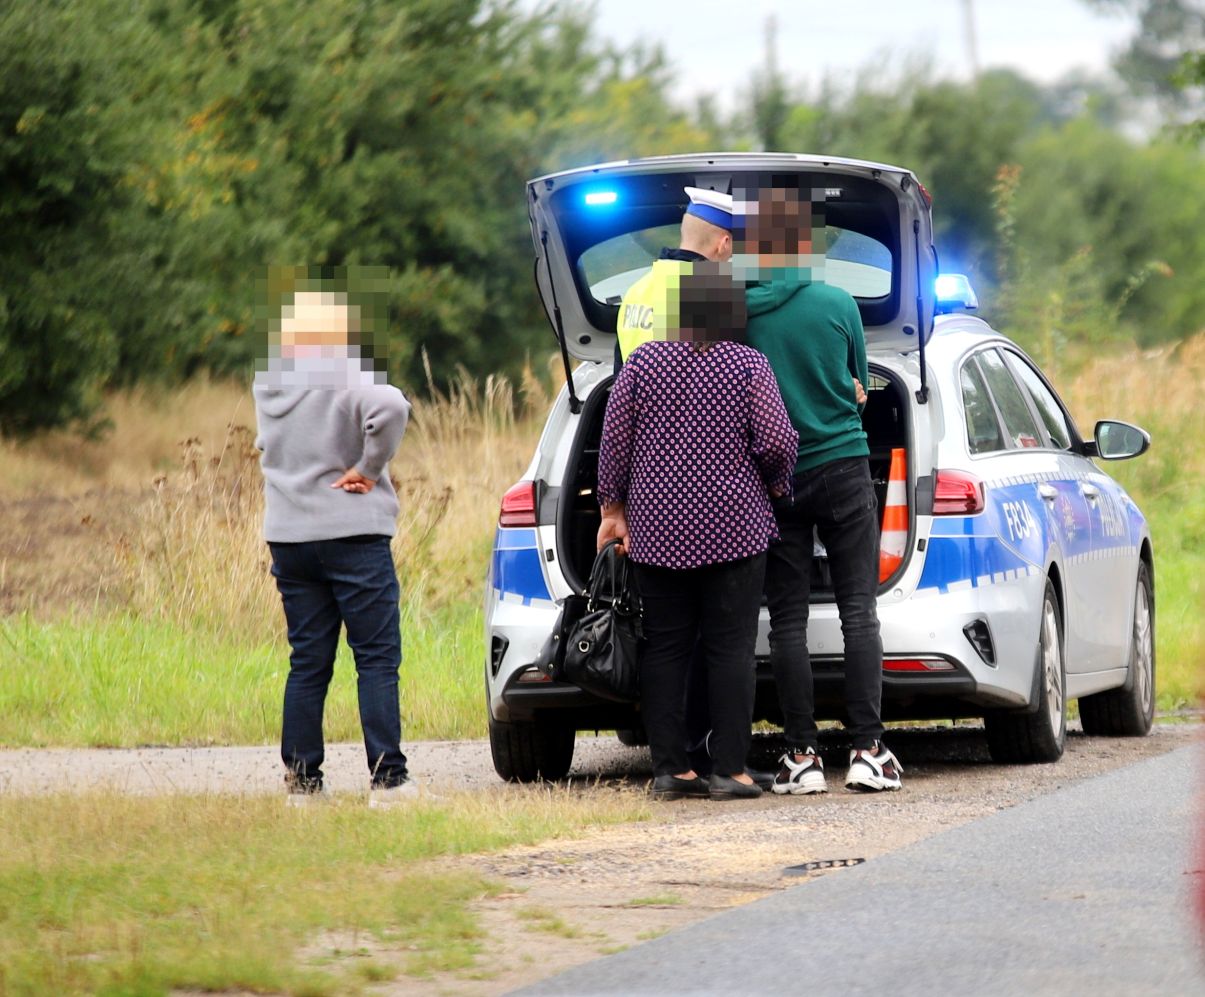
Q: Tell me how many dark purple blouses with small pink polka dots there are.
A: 1